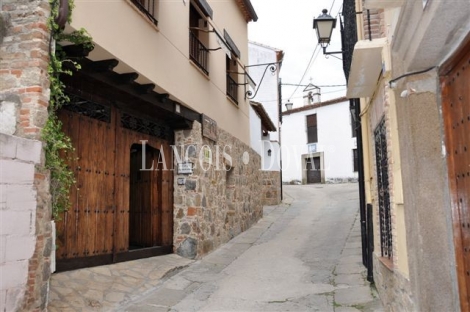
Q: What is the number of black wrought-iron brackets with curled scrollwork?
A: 1